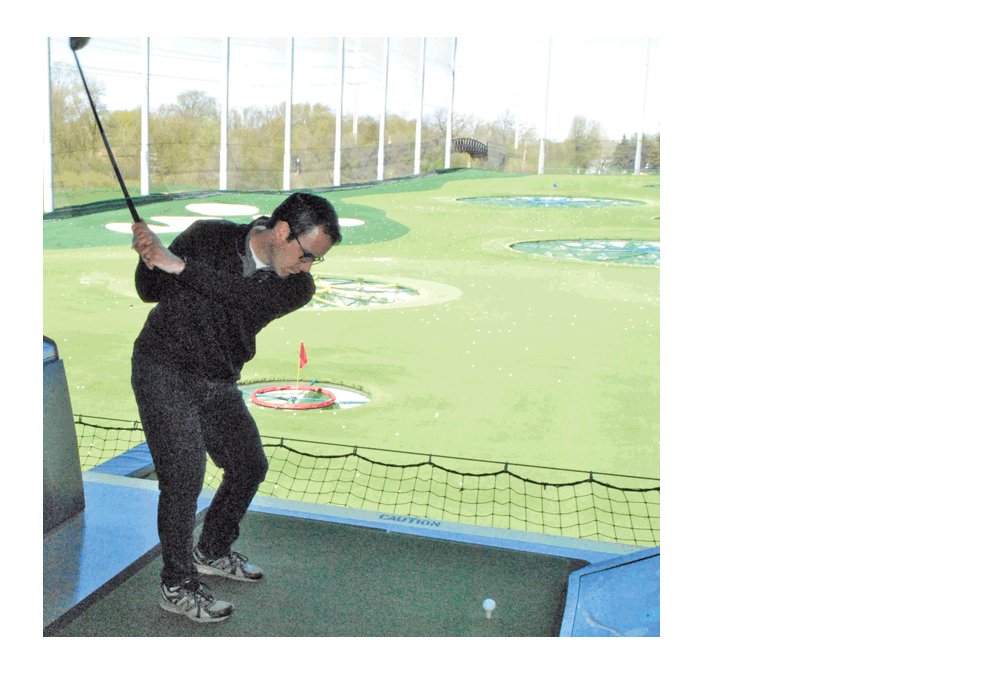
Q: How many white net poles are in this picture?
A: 10